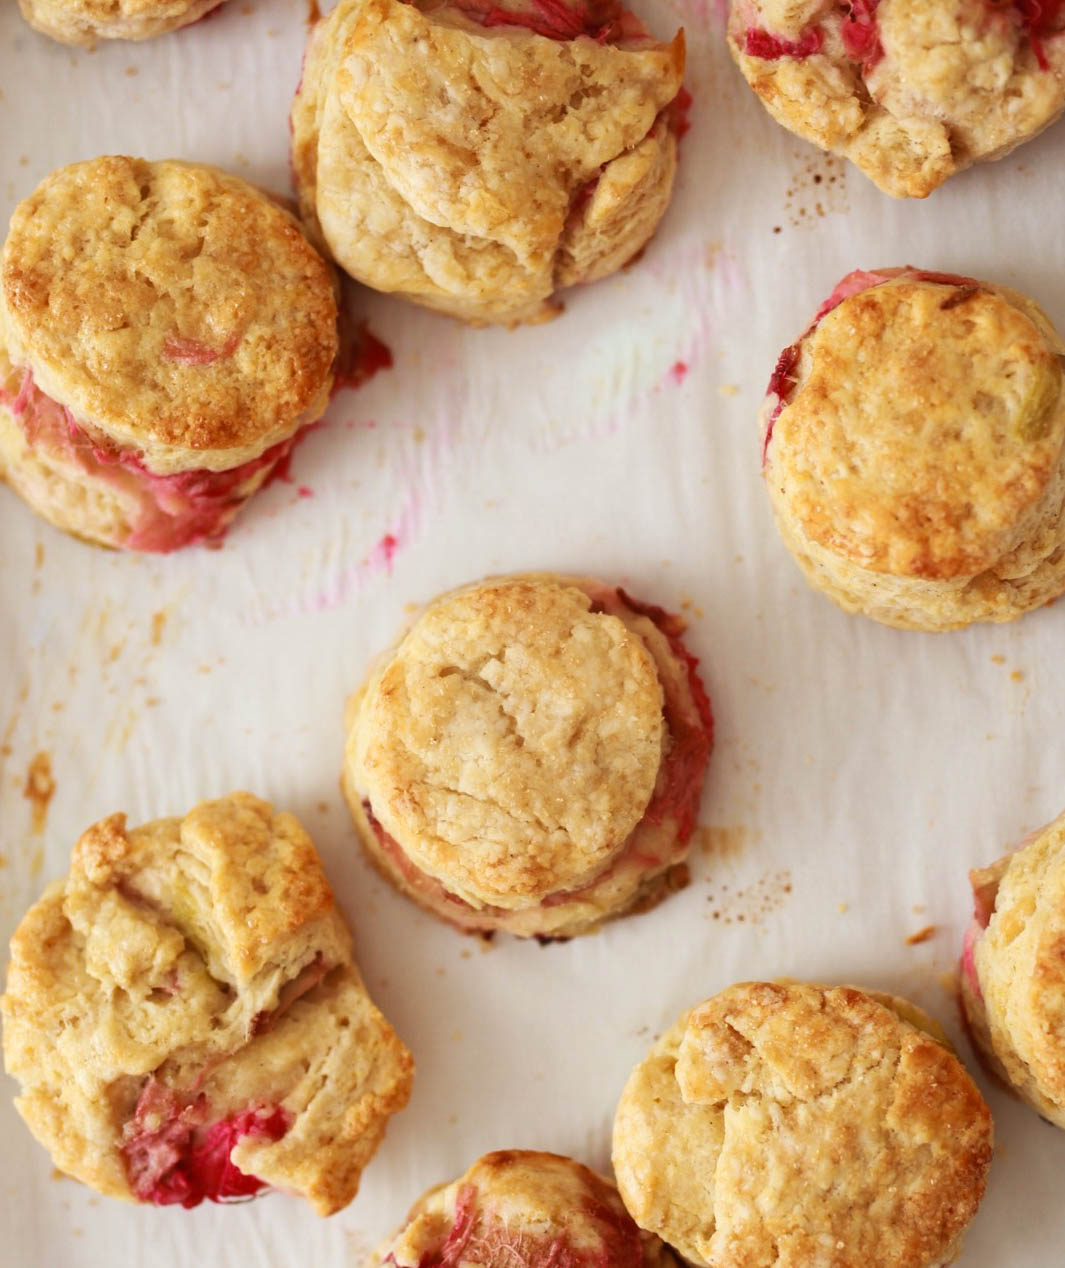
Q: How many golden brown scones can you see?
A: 10